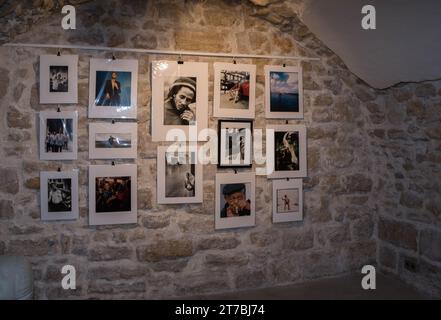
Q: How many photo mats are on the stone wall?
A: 14